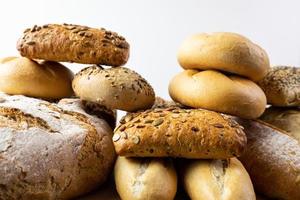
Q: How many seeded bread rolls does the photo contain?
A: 4